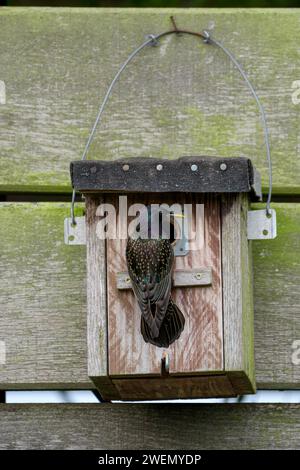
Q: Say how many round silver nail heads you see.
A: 4